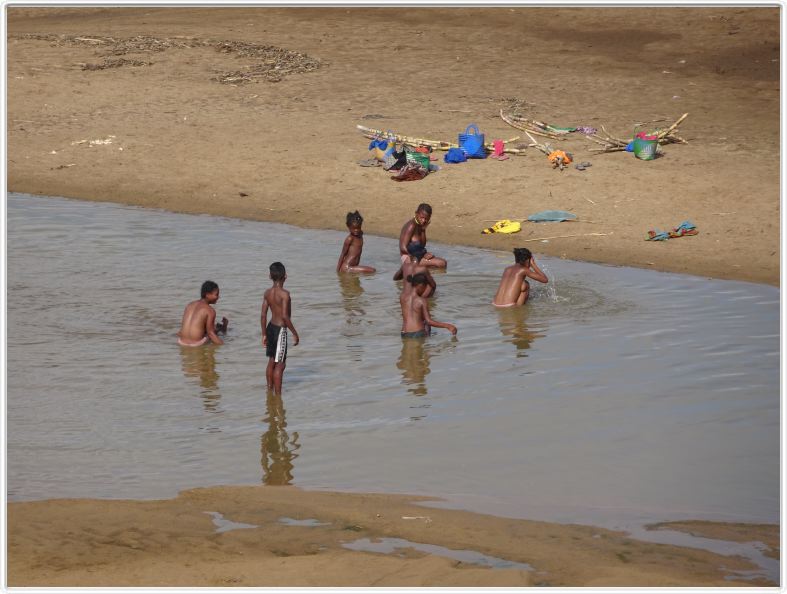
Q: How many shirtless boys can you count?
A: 1